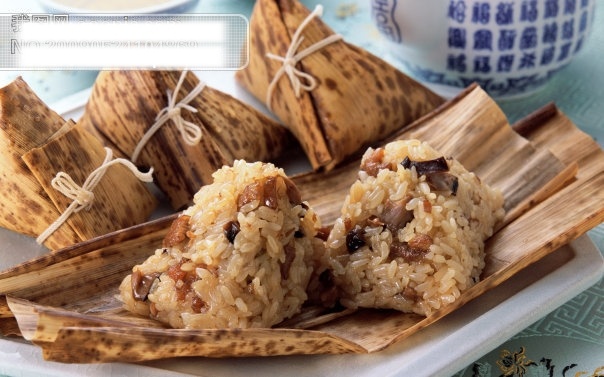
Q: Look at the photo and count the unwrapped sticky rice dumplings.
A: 2